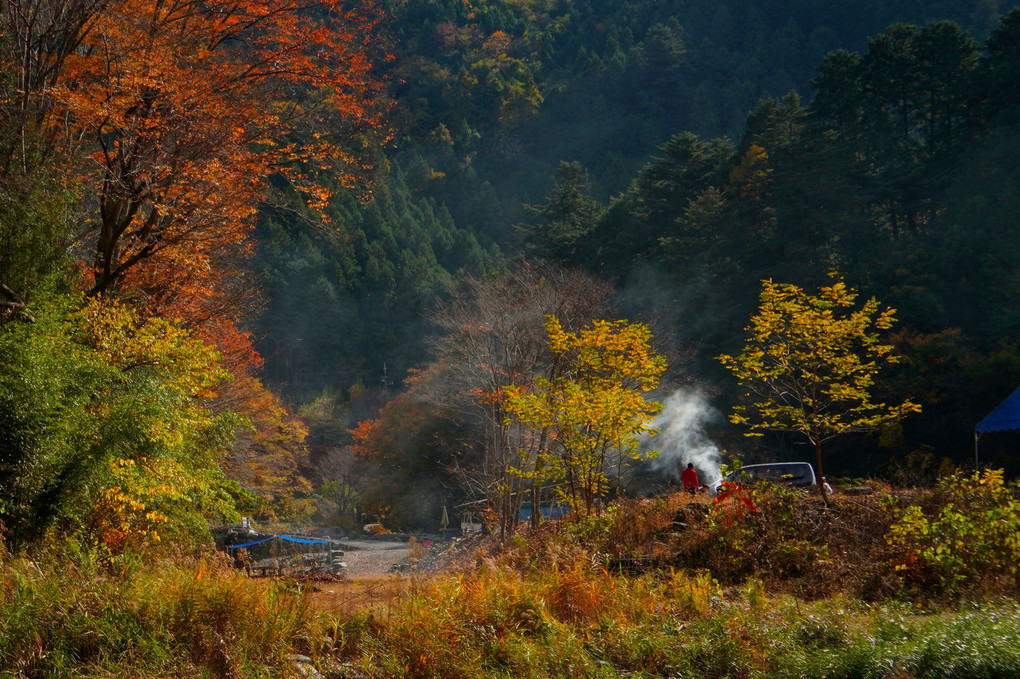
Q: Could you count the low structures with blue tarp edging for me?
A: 1